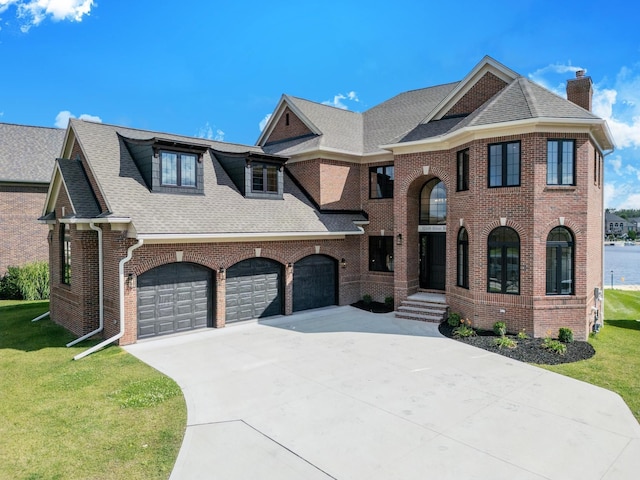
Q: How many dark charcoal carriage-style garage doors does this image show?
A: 3